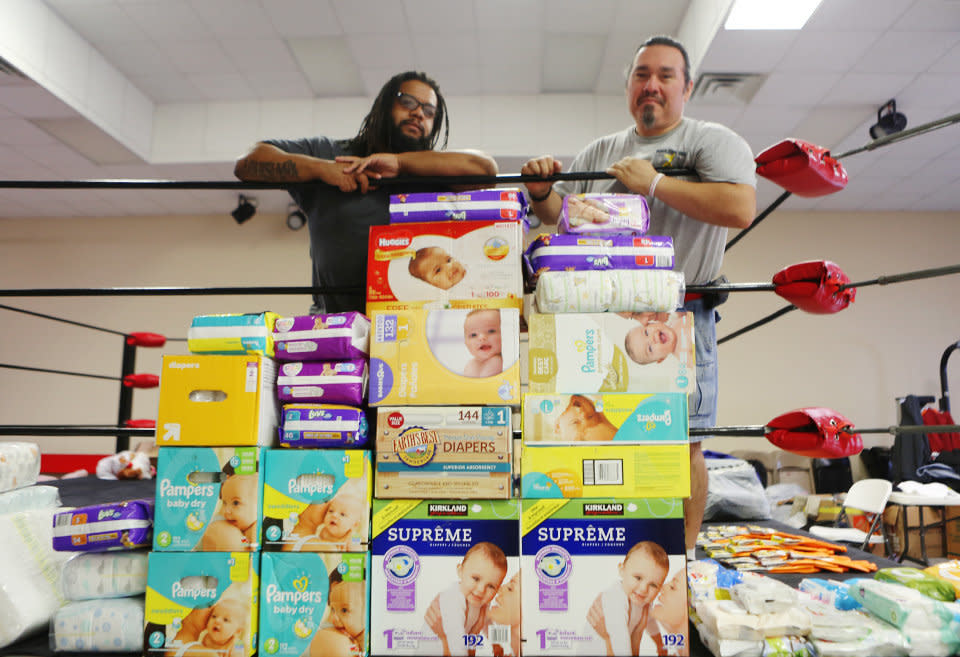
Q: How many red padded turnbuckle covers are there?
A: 6